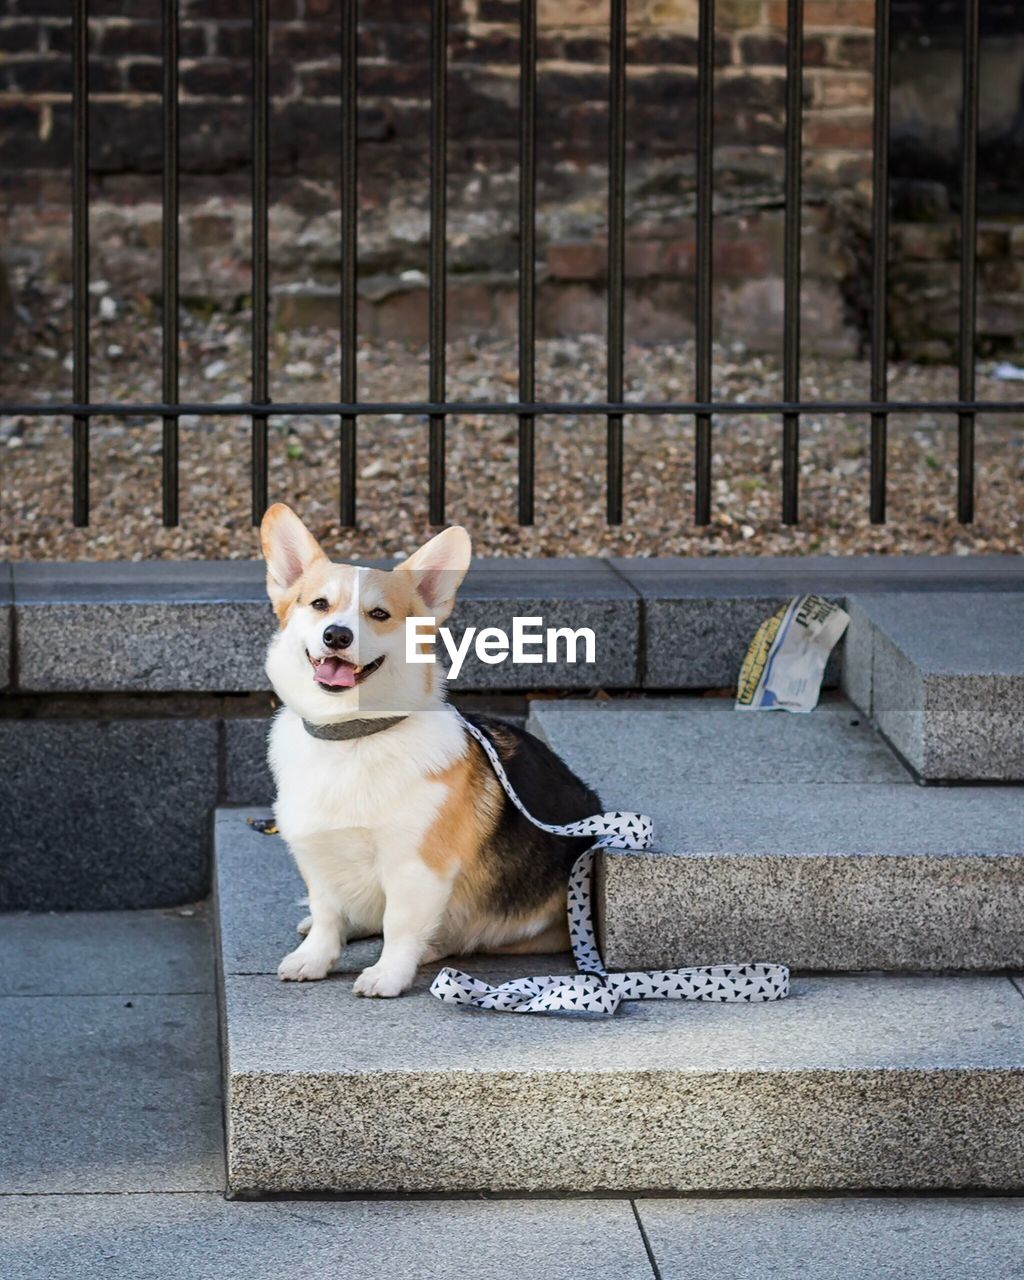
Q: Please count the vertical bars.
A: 11